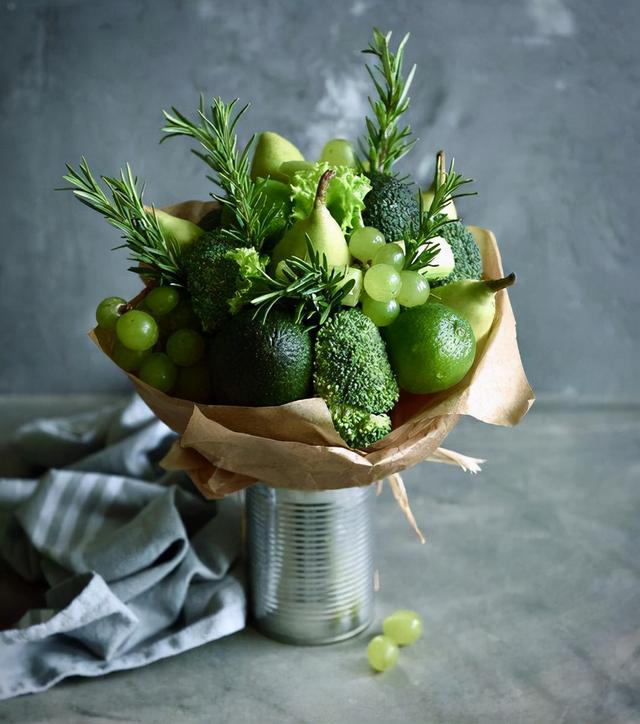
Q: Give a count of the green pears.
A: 5